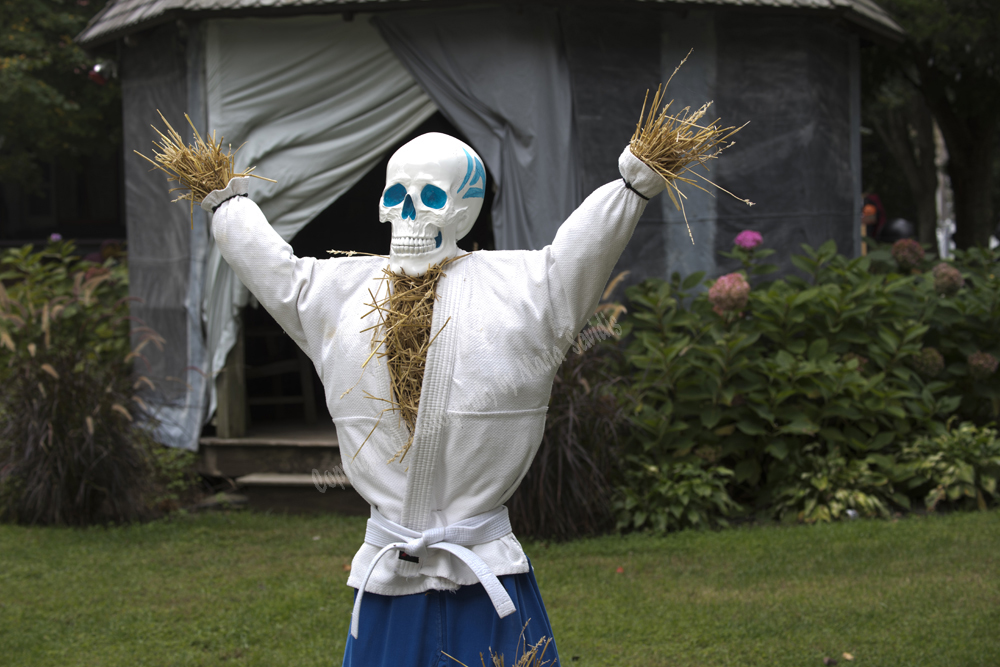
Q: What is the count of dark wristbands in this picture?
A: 2